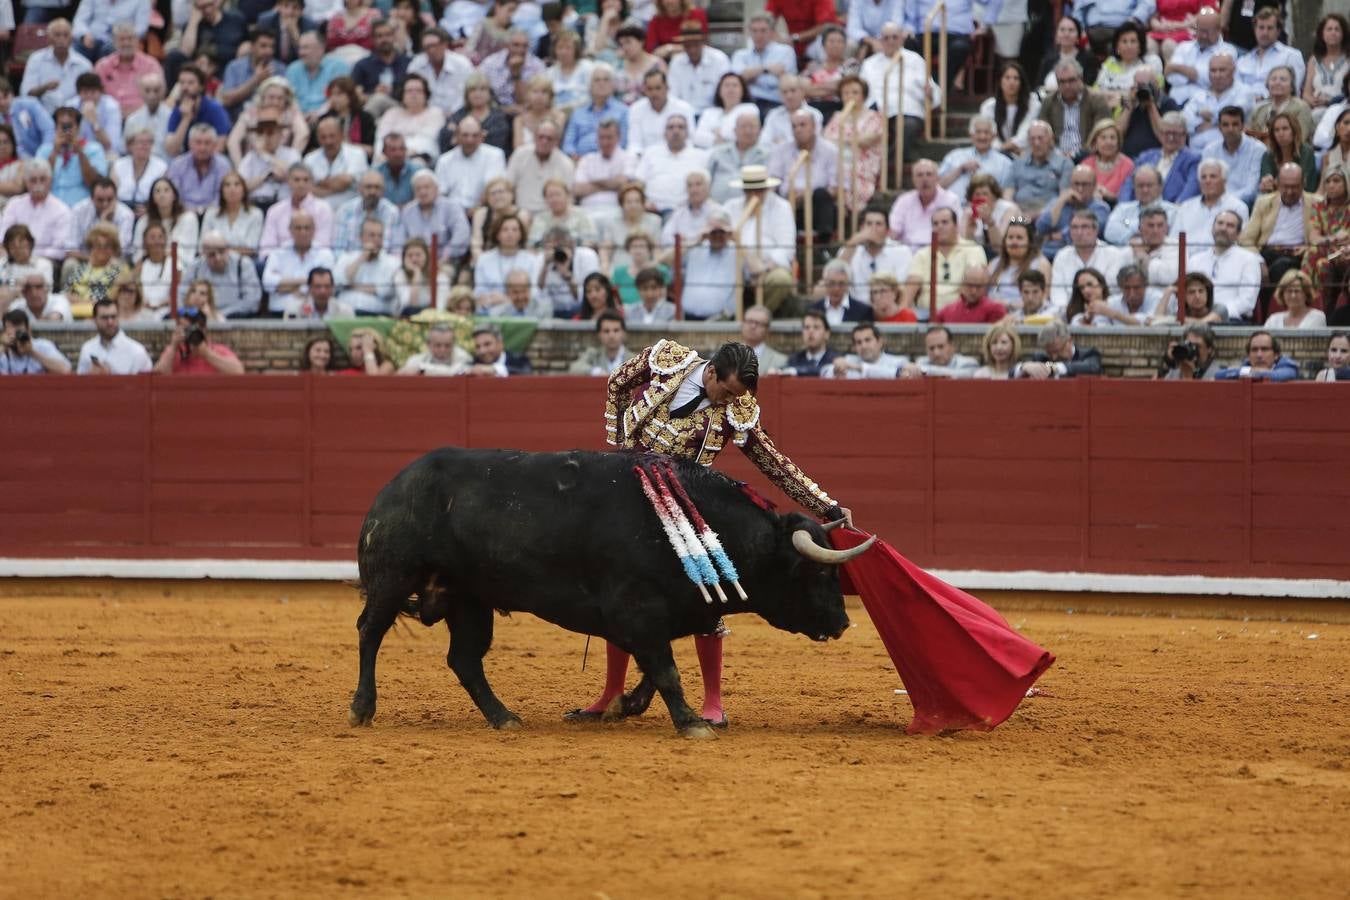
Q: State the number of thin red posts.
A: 5